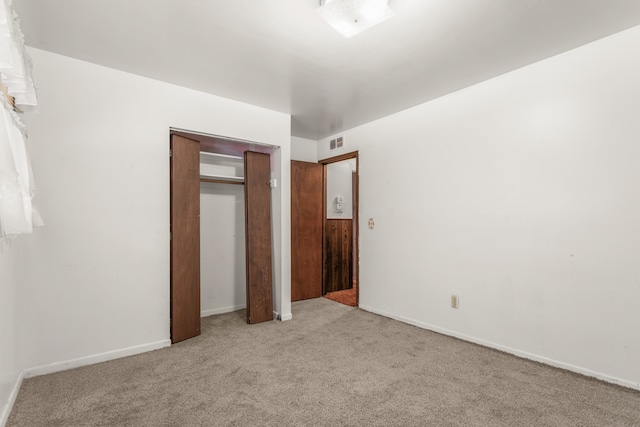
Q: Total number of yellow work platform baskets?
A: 0